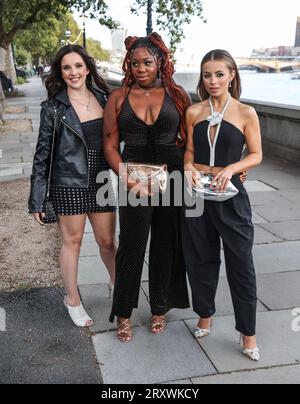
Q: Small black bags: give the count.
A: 1